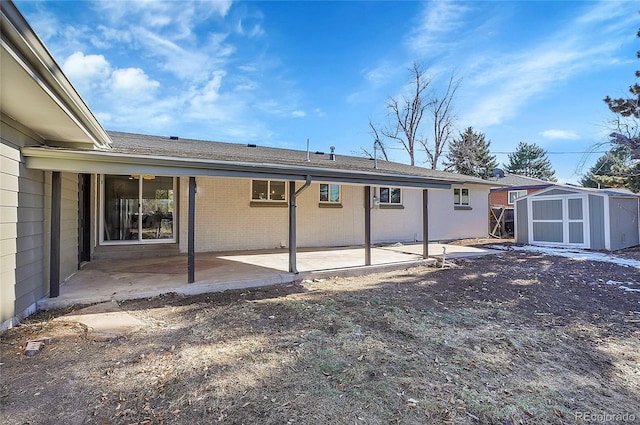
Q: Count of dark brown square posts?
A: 5